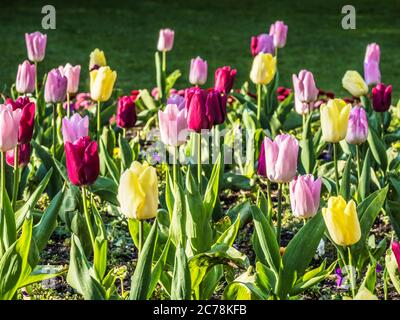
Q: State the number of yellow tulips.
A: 7